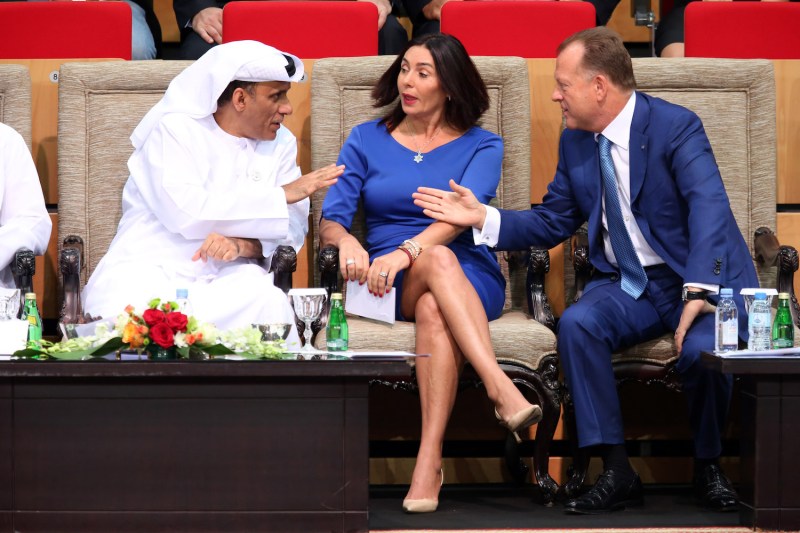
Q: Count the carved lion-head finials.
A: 7